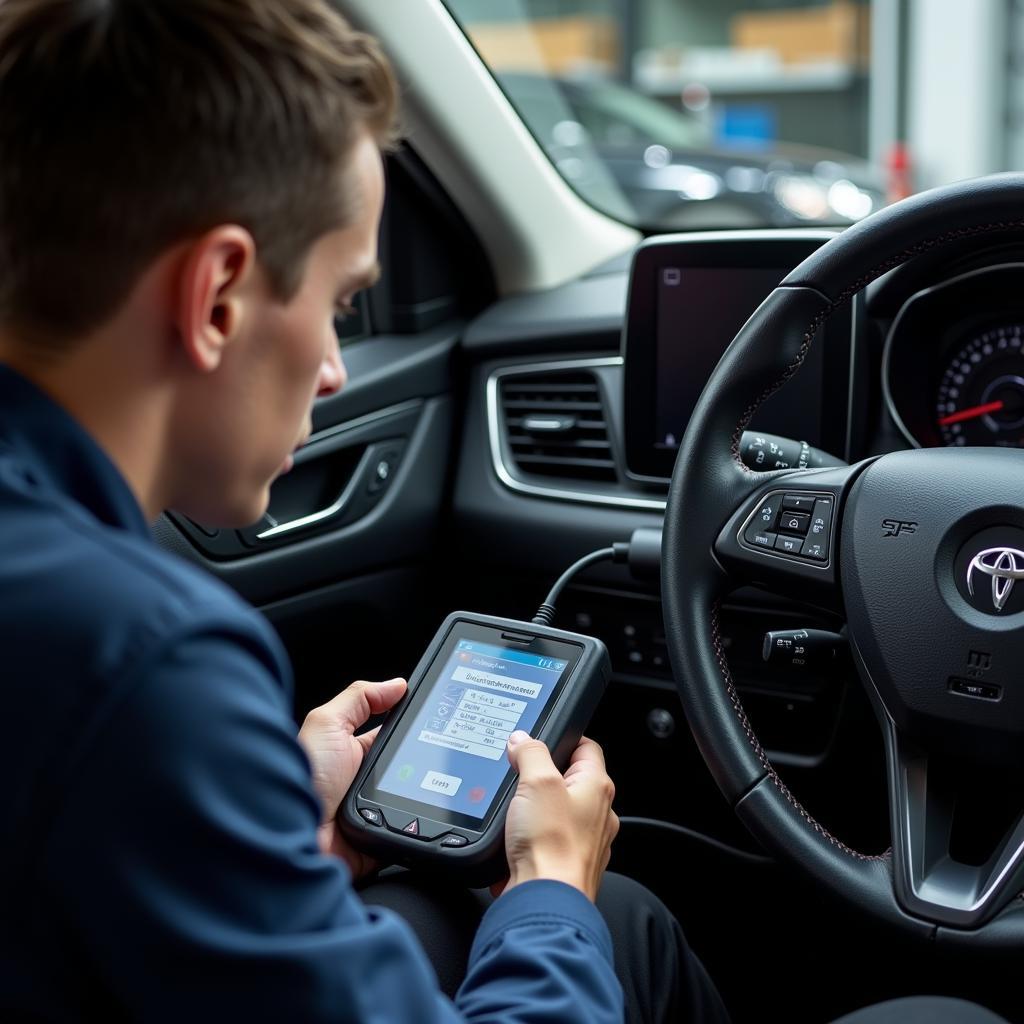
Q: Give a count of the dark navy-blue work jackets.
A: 1